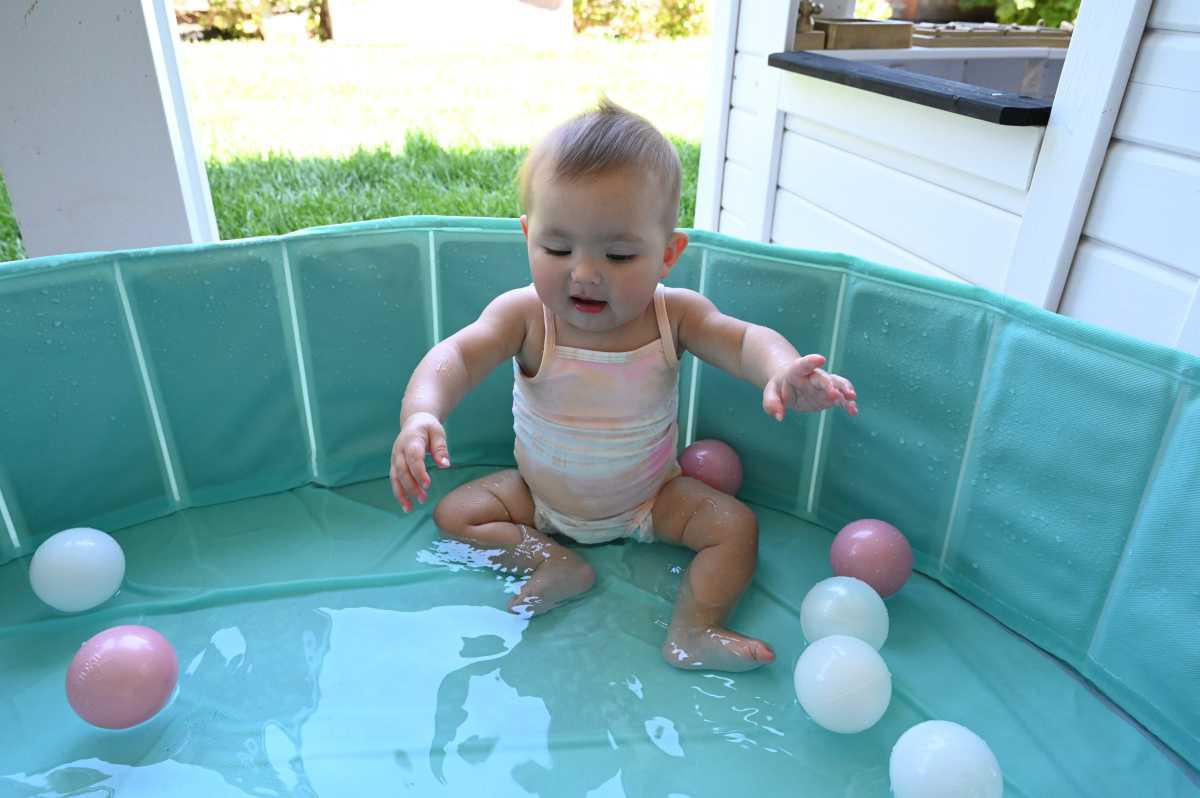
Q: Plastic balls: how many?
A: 7